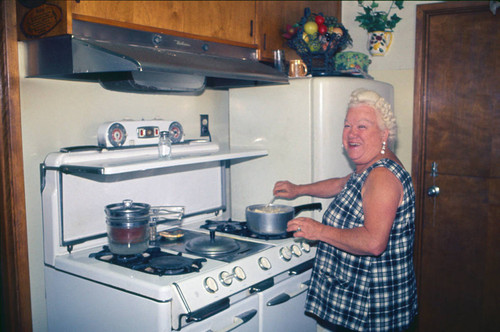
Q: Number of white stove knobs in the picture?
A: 7